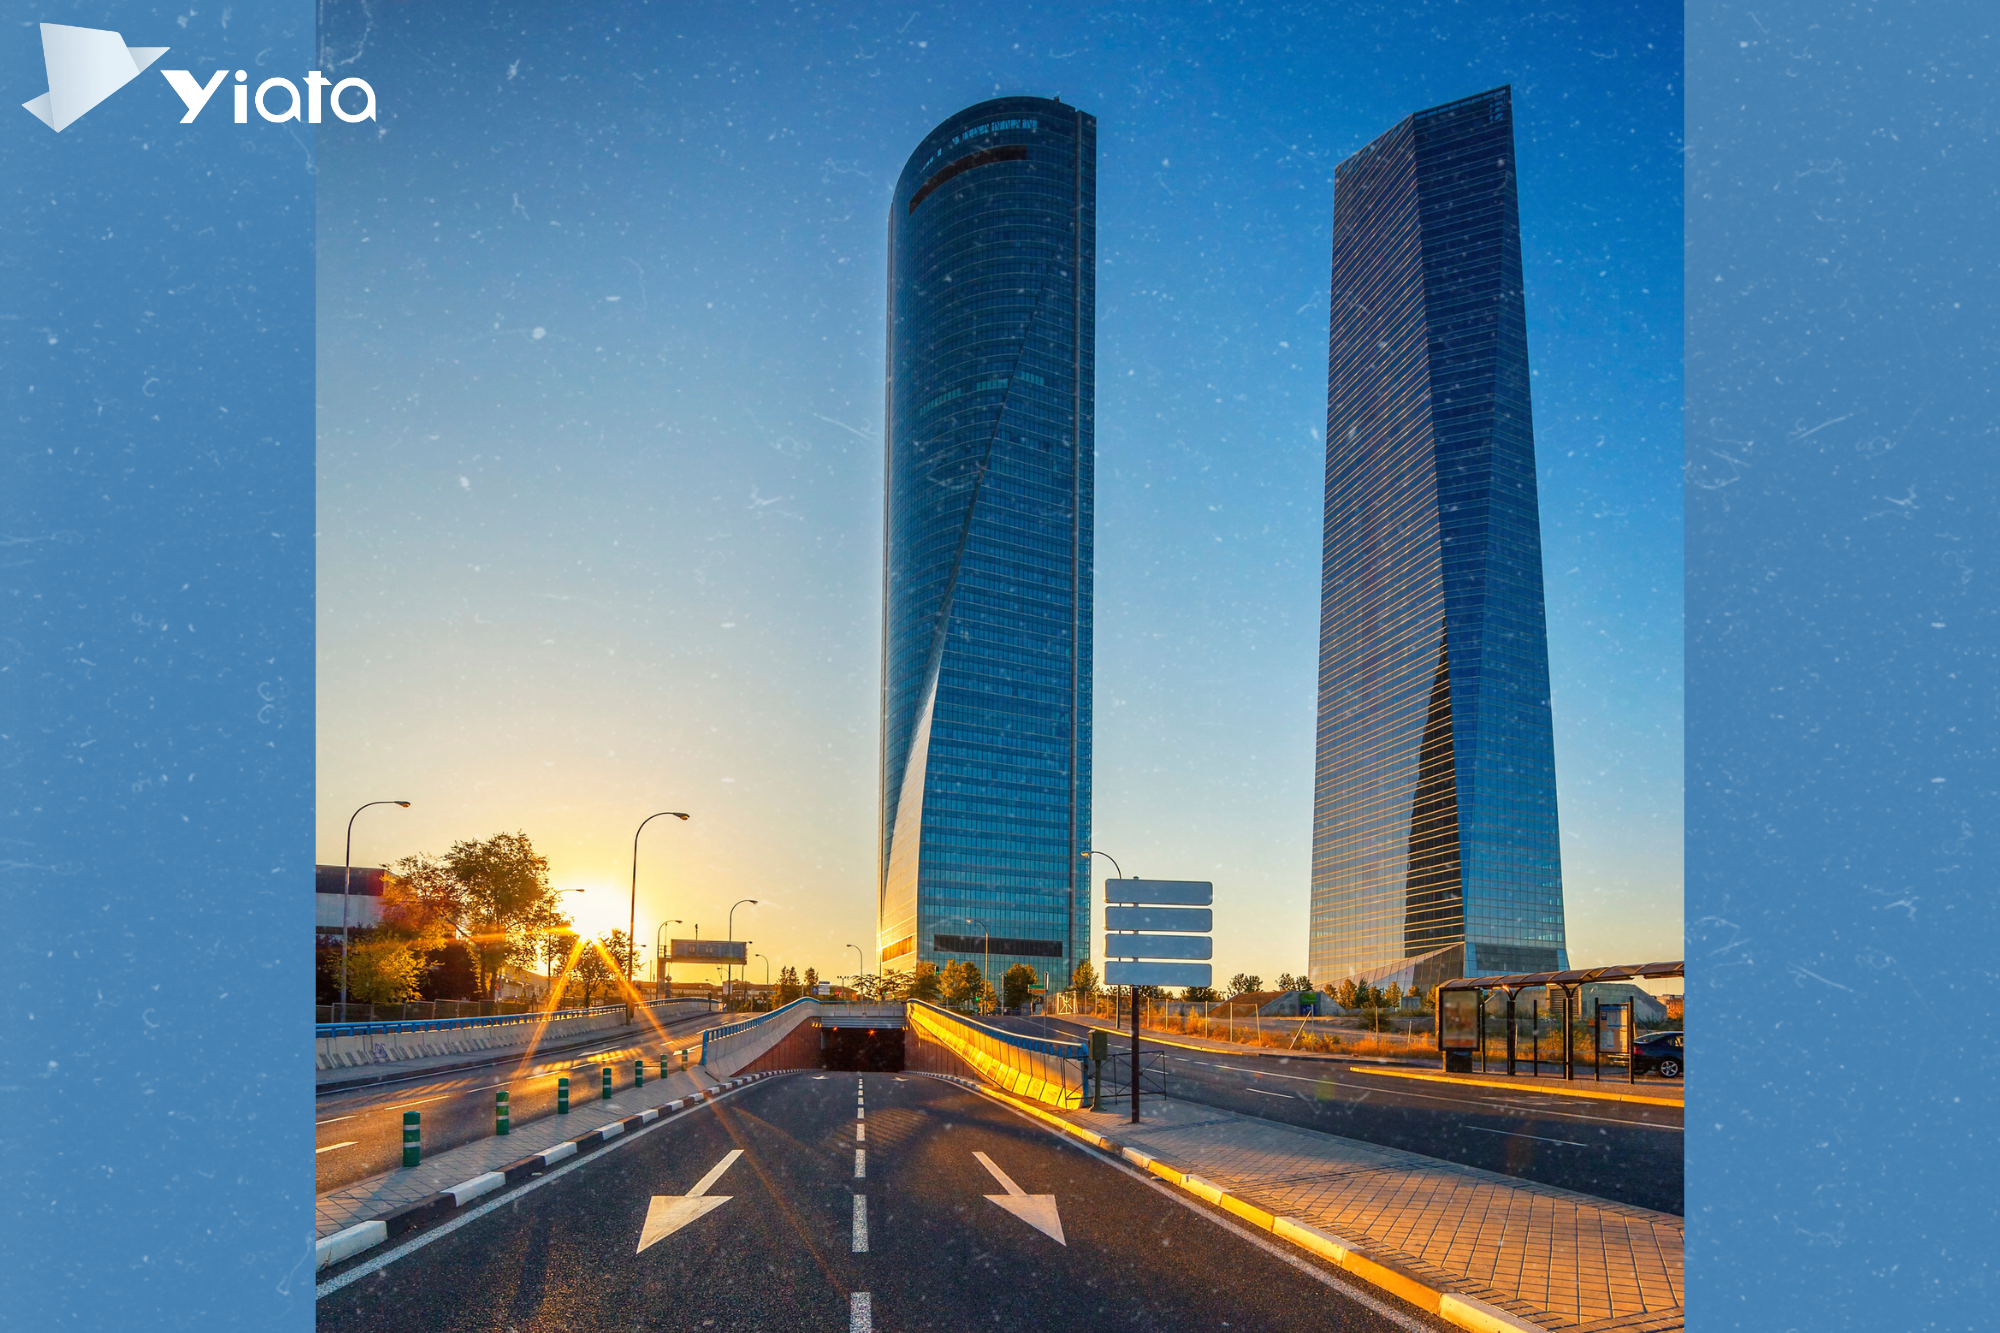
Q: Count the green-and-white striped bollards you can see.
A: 7